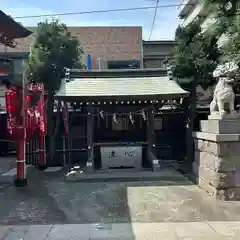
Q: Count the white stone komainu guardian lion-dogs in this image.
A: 1